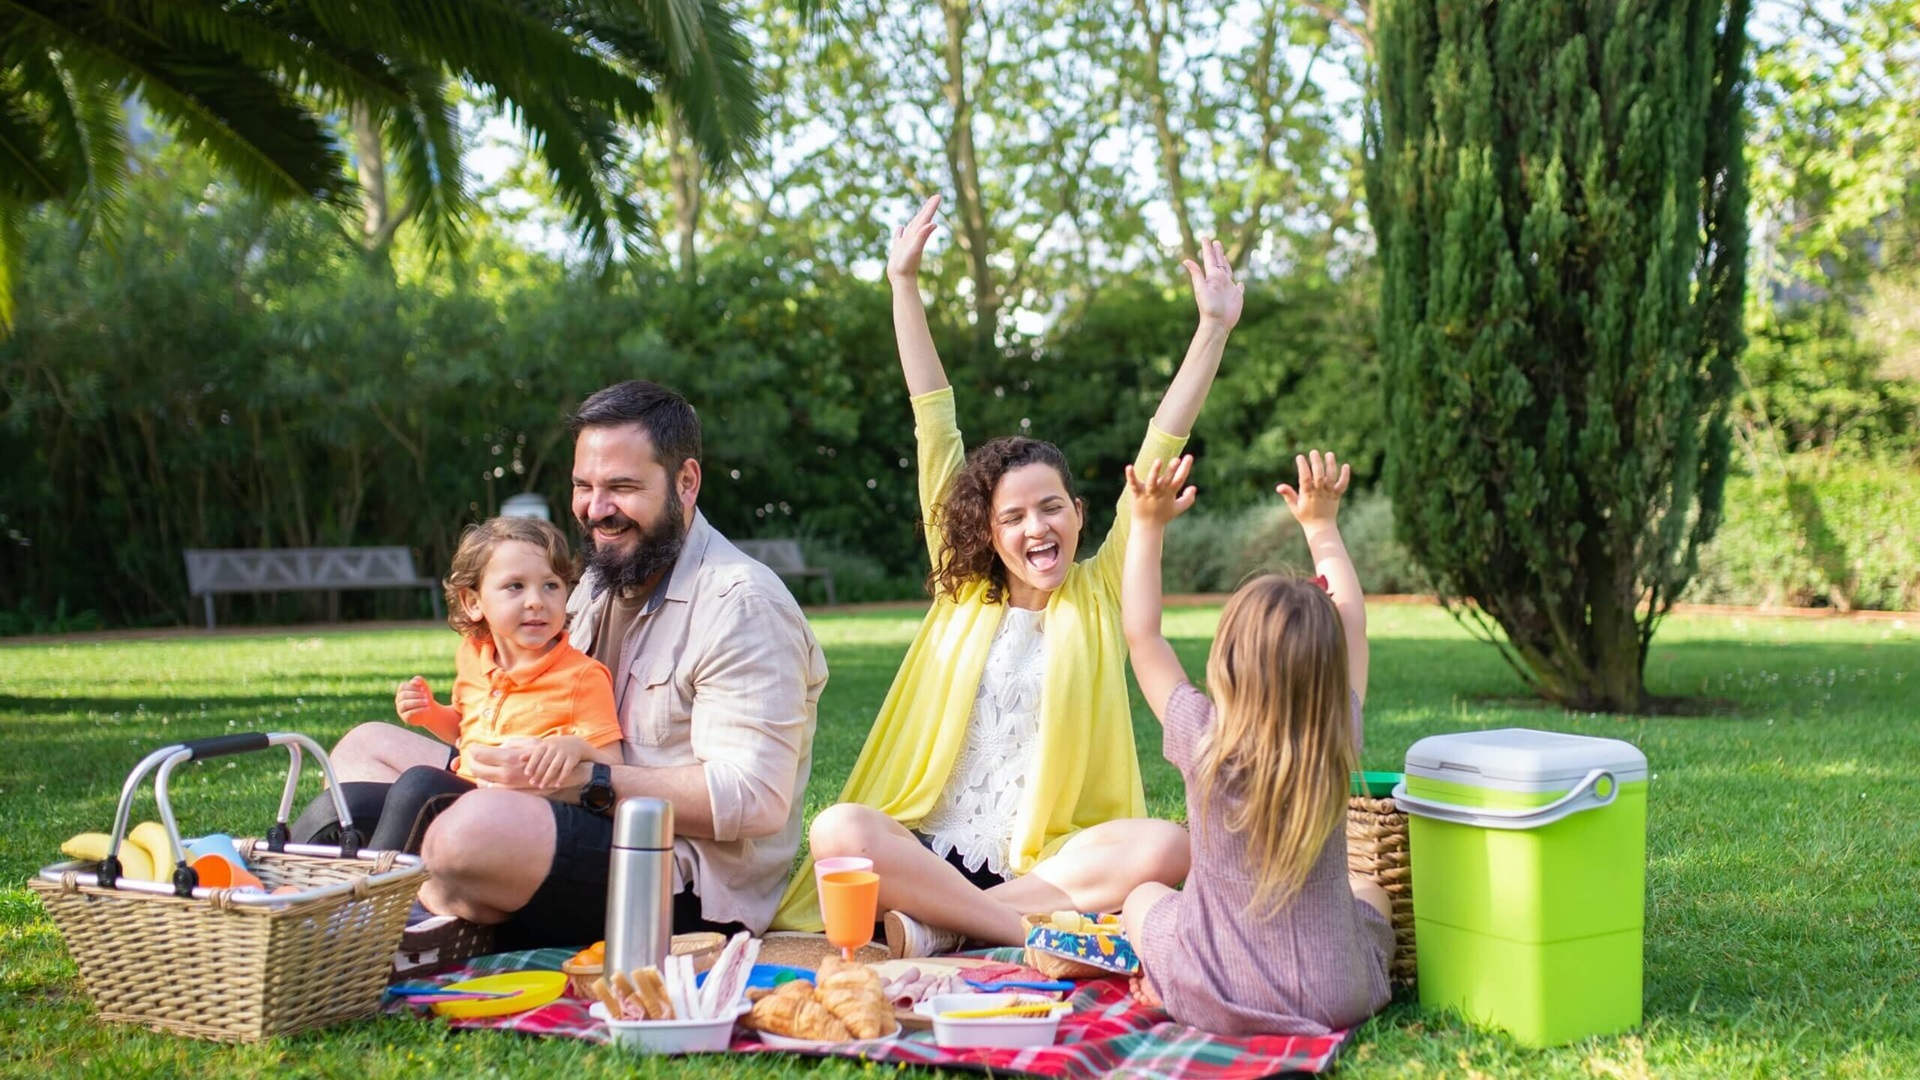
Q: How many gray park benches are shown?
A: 2